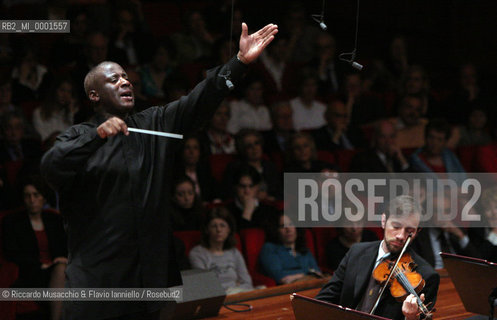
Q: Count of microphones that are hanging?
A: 3